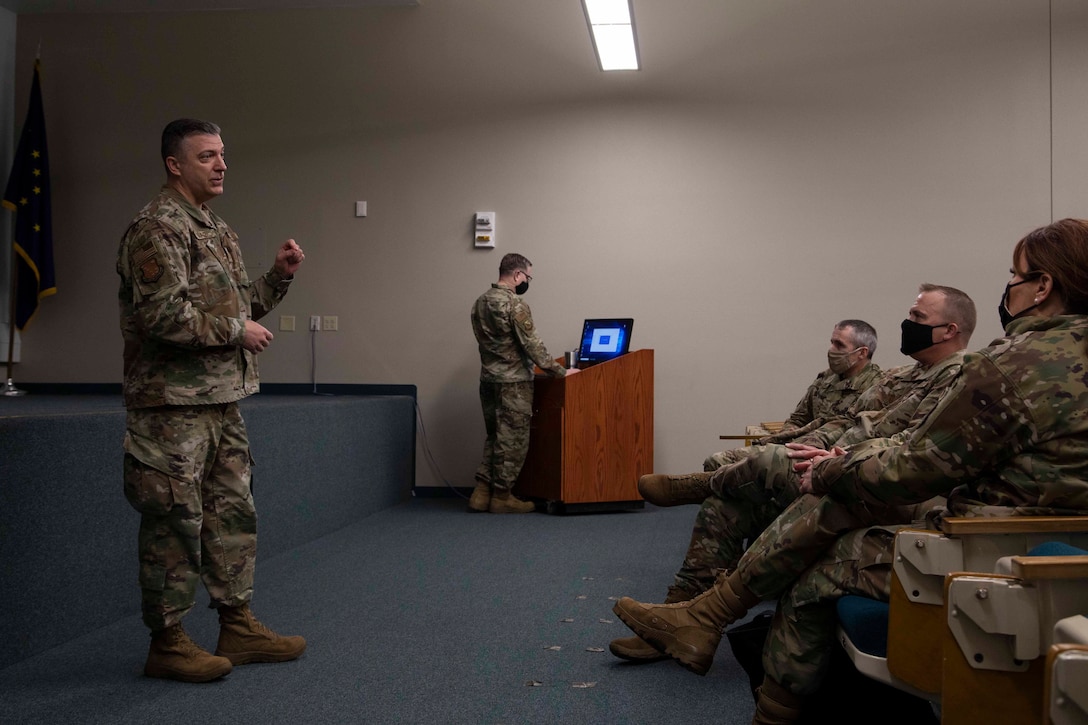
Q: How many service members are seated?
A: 3